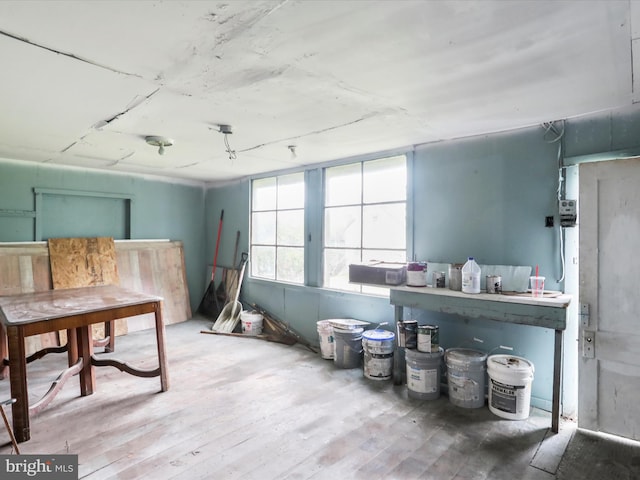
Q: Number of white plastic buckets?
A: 4